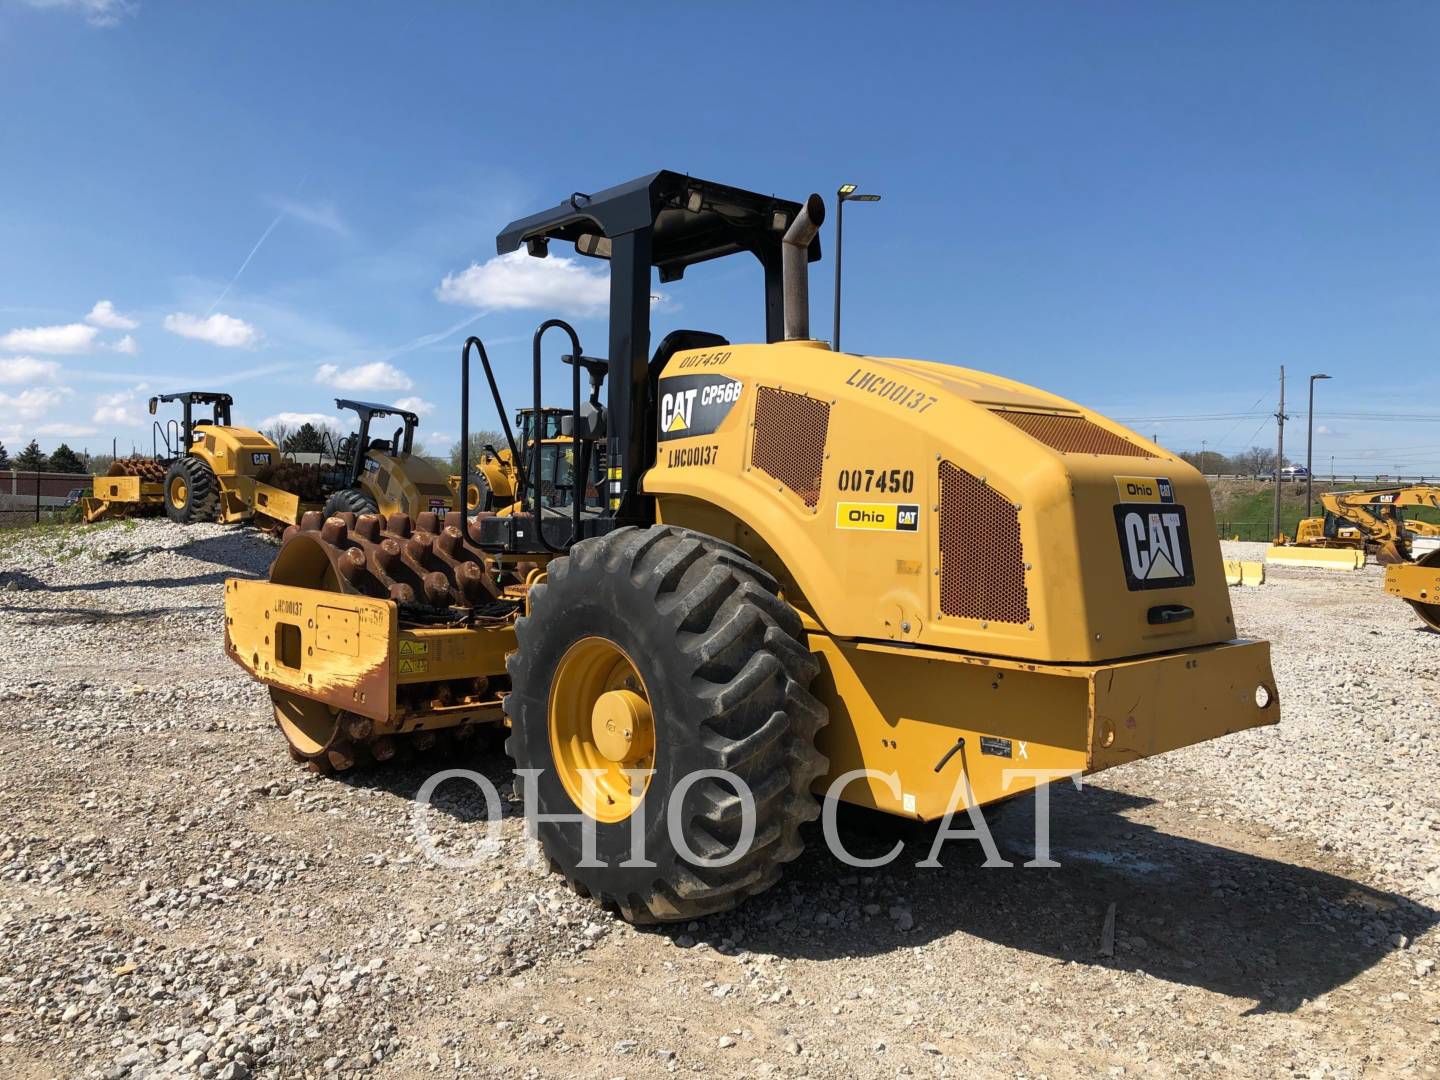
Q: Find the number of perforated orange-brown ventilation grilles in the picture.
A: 3